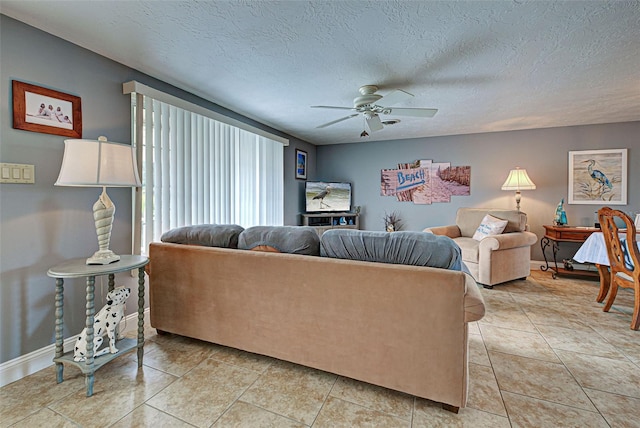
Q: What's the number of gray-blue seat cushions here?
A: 3